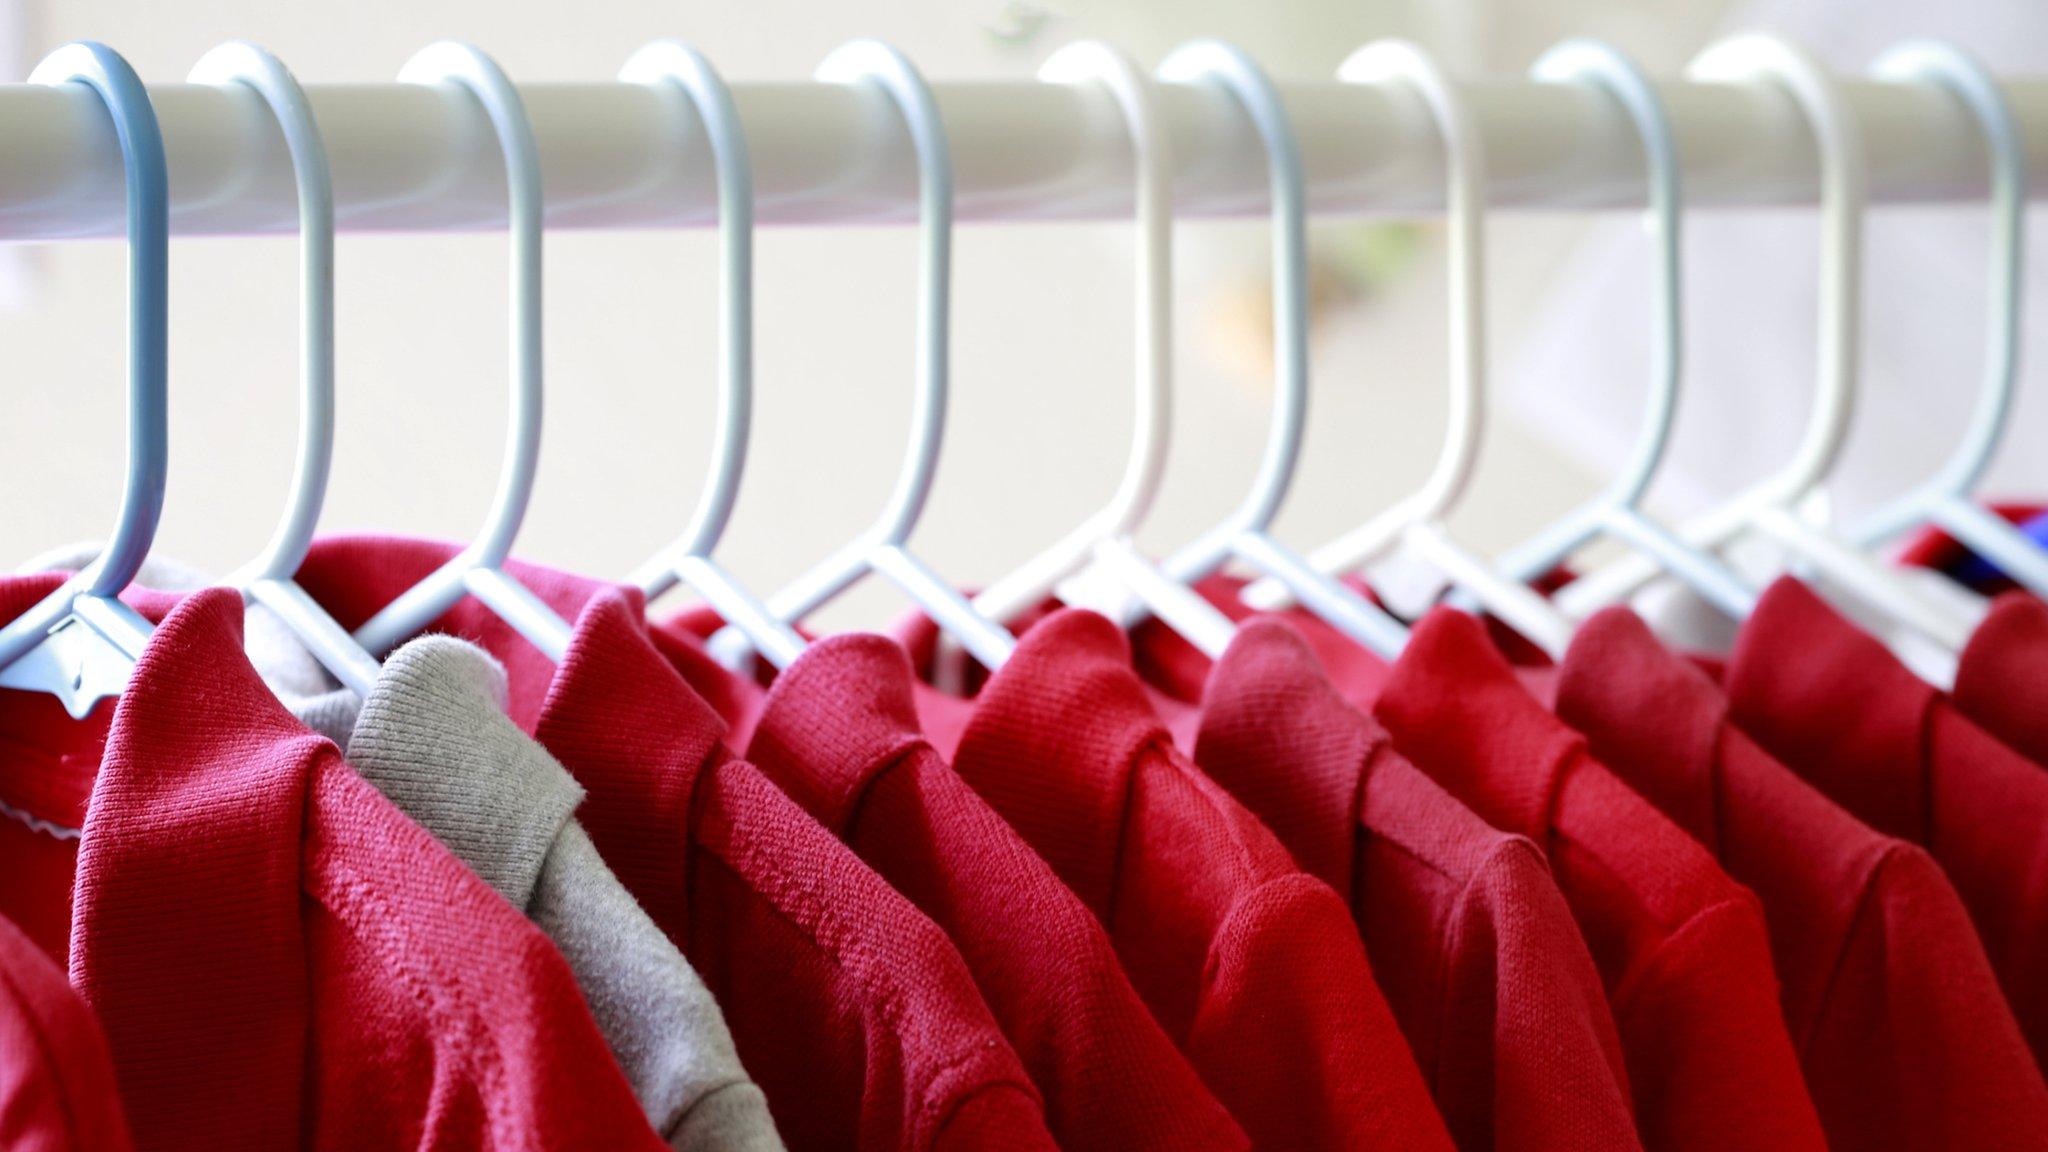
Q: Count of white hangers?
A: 3